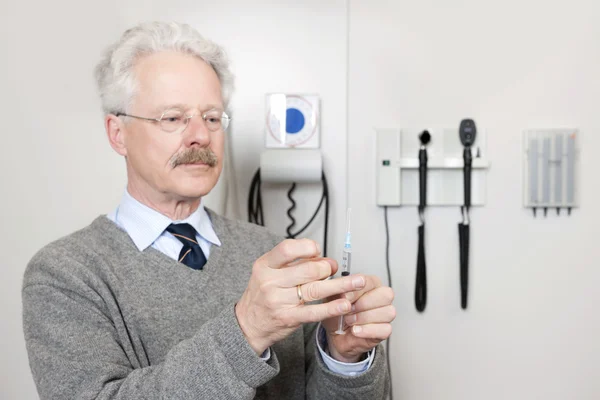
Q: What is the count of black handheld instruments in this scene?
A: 2